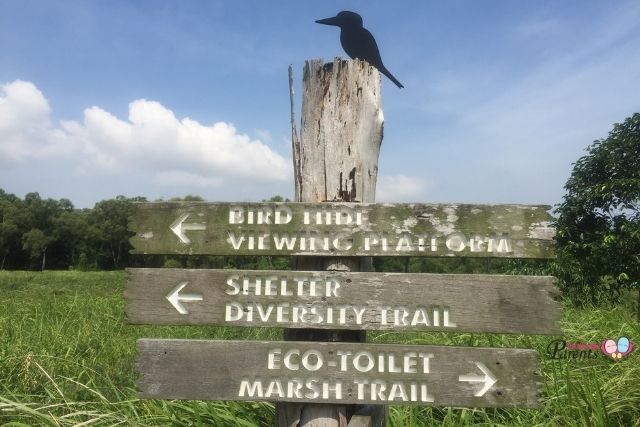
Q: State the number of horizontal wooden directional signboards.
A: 3